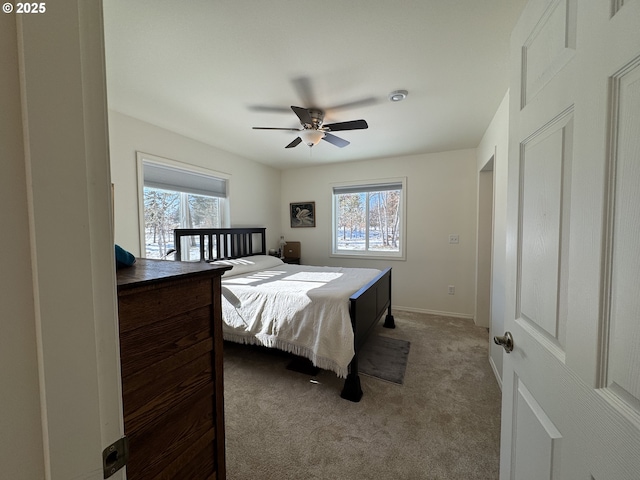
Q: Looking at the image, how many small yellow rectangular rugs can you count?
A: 0